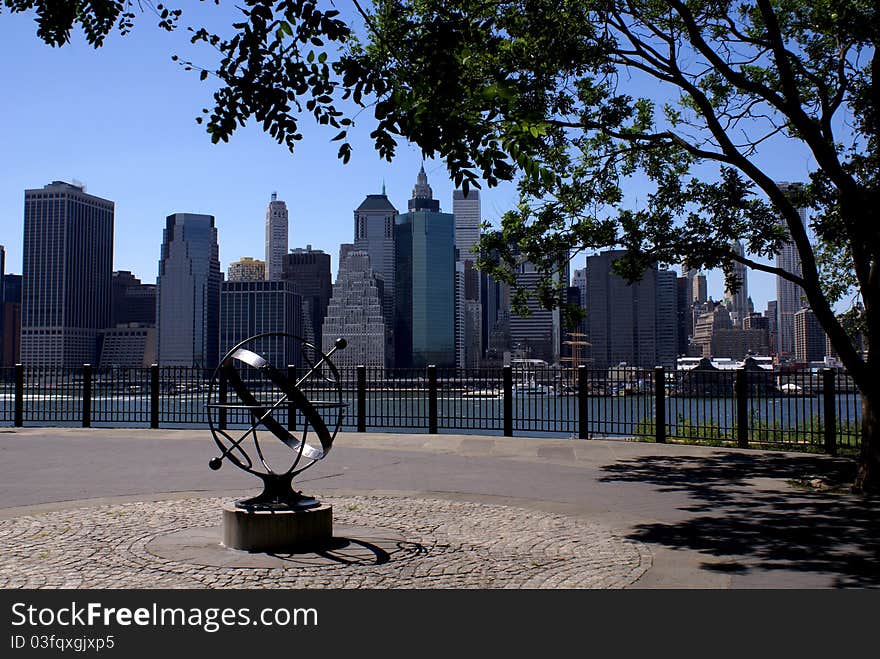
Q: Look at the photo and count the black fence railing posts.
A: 12